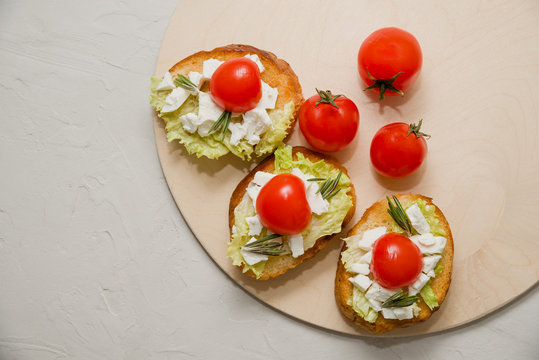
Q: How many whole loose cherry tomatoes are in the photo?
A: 3